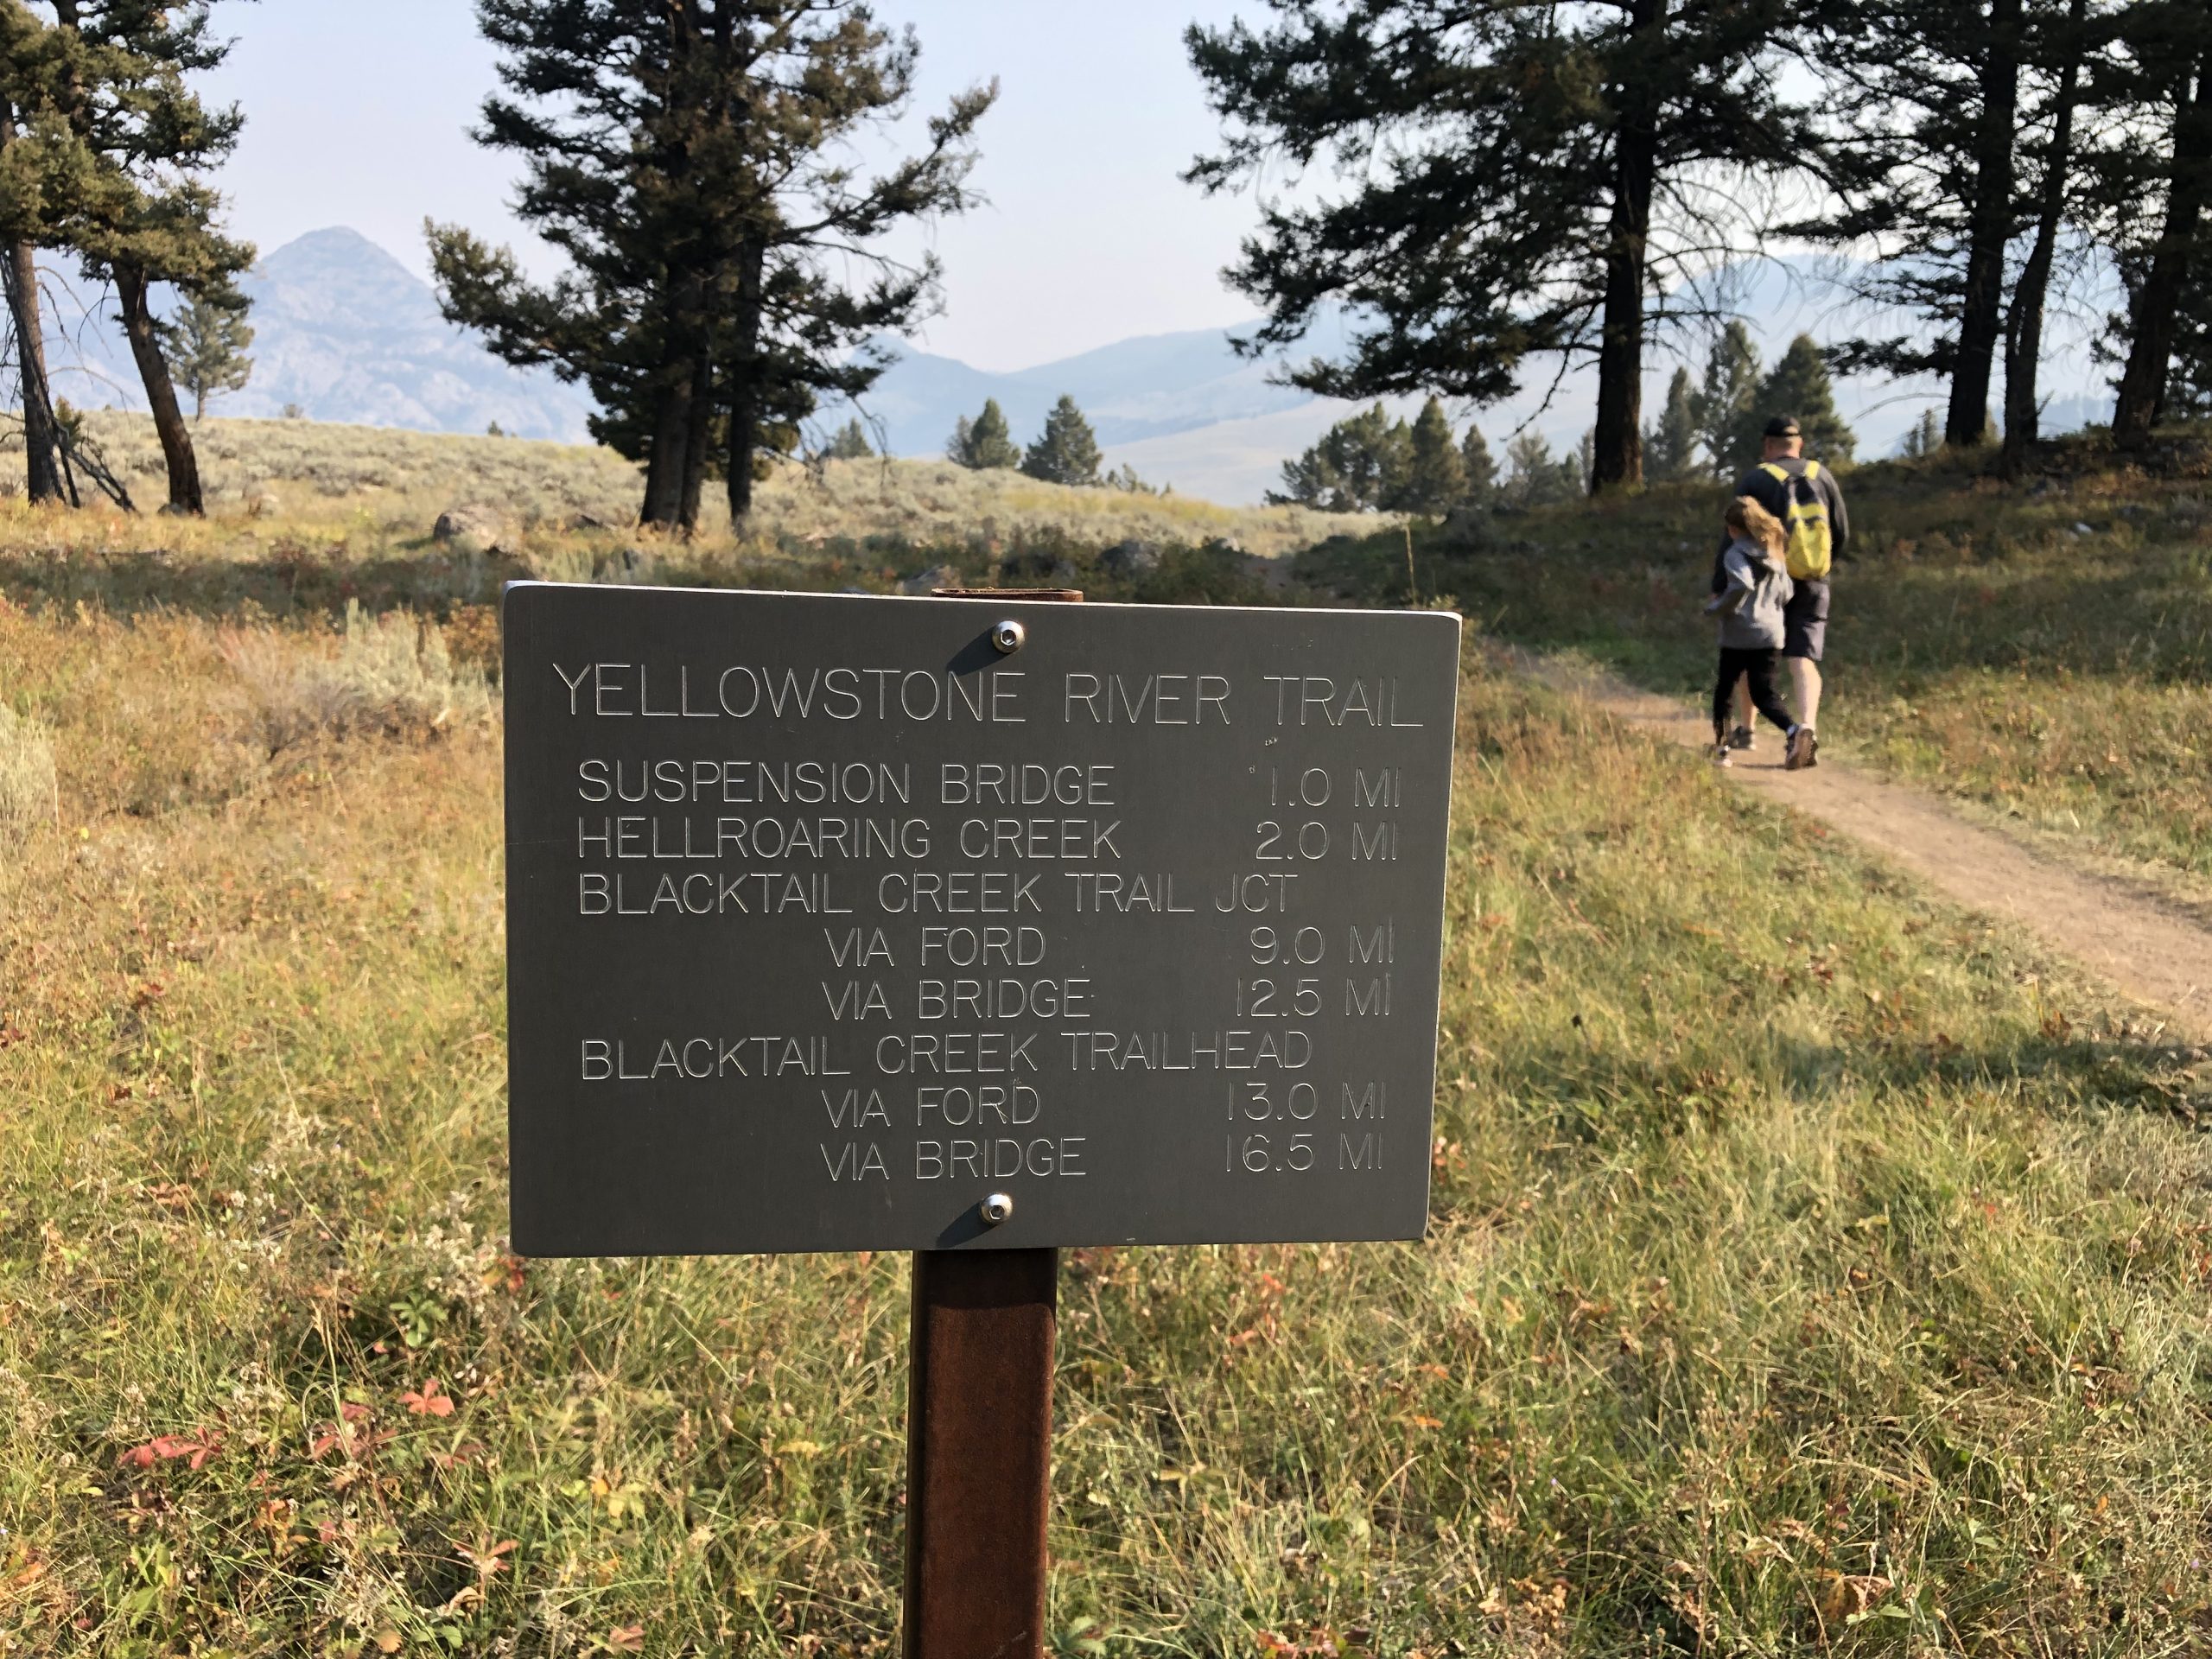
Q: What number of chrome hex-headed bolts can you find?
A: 2